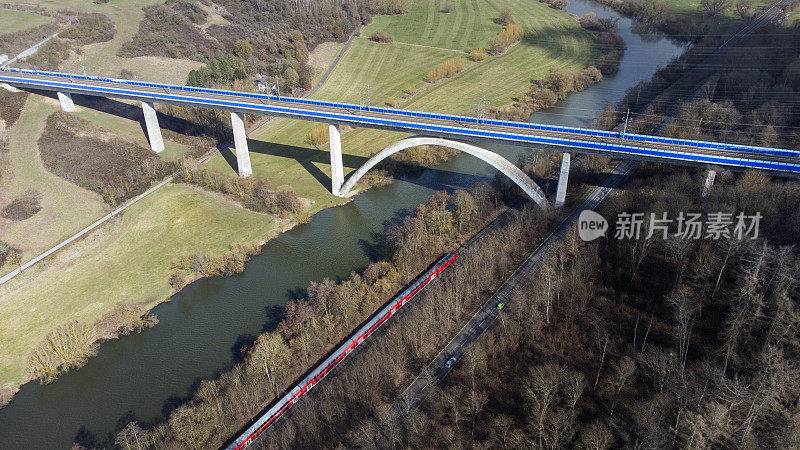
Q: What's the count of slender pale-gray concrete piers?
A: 6